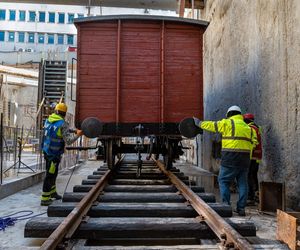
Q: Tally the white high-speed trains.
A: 0